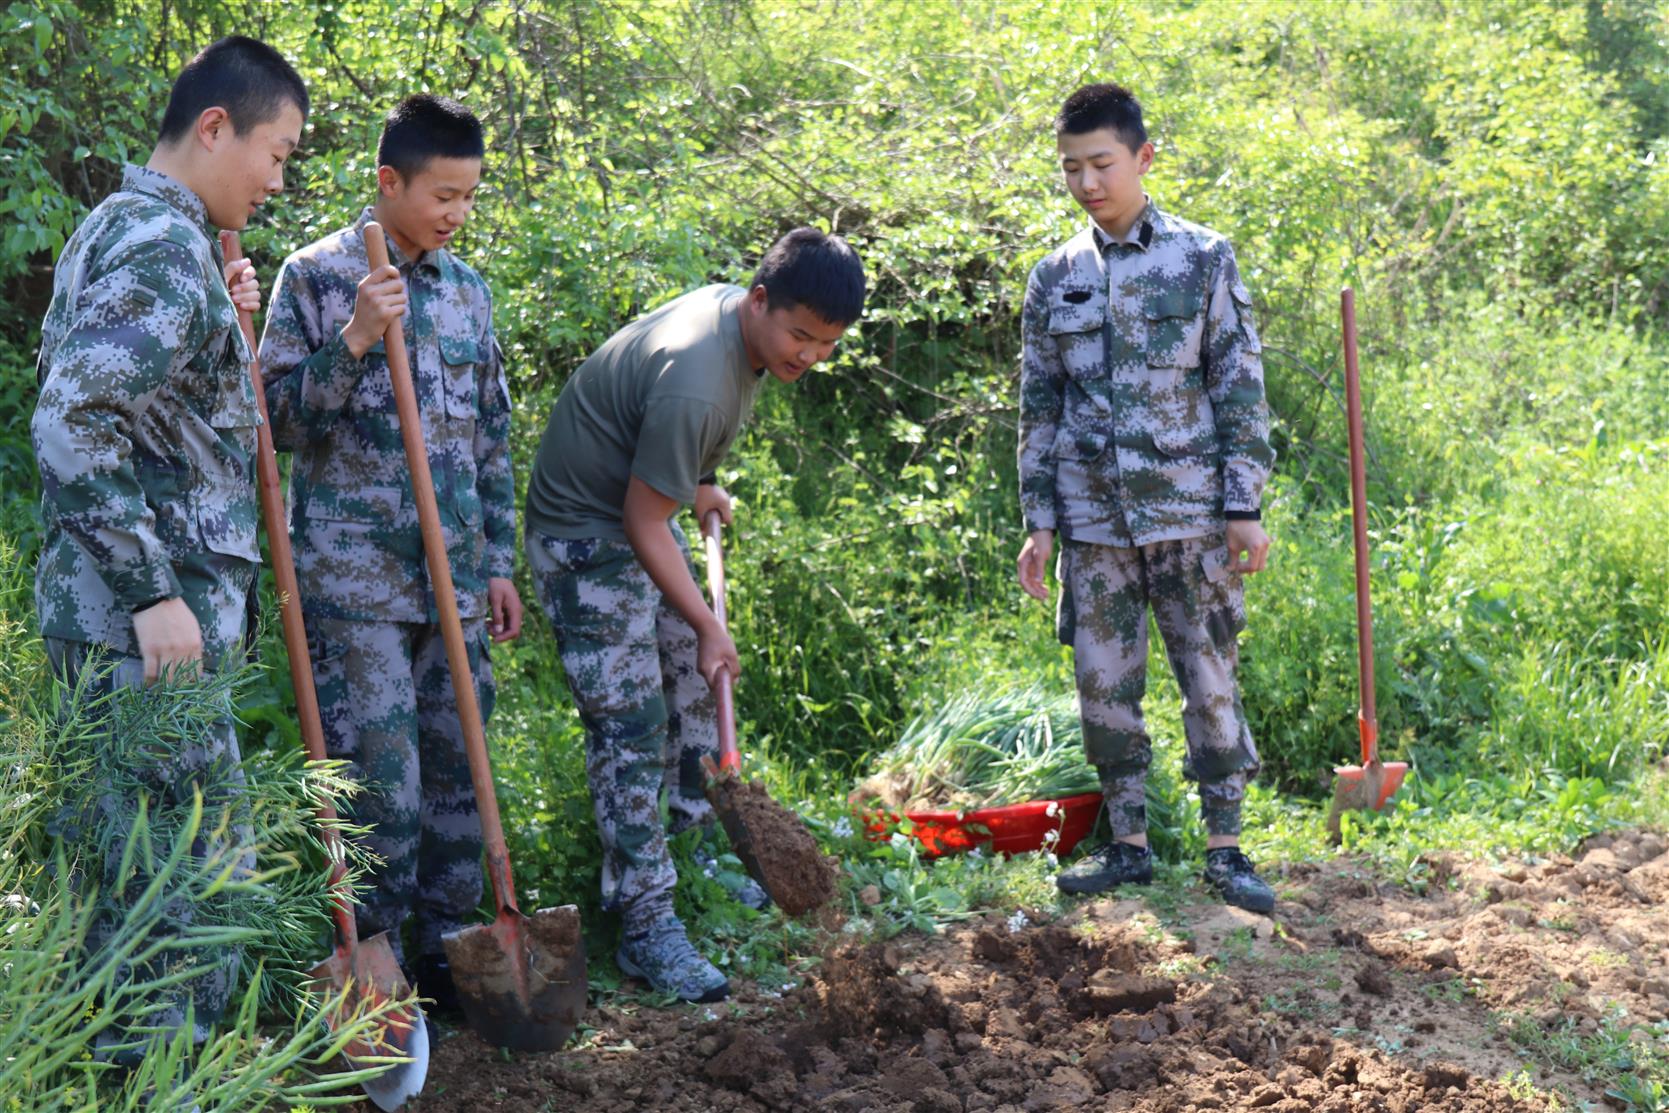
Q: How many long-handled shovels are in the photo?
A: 4